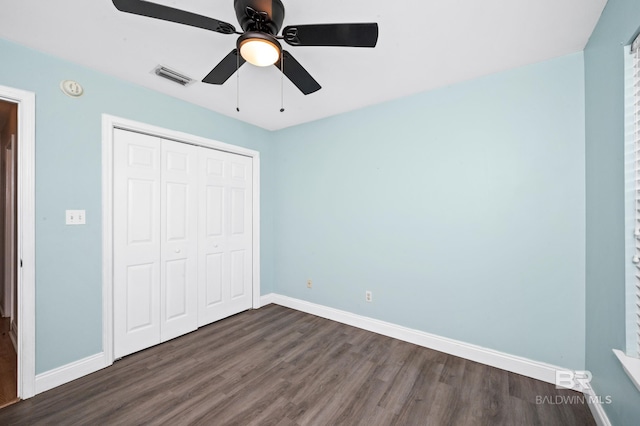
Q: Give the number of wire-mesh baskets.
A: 0